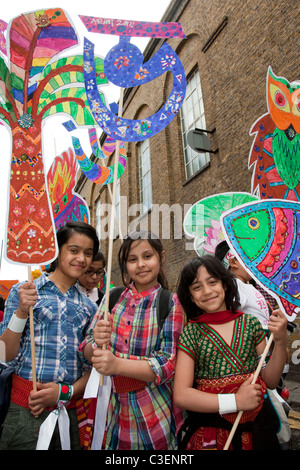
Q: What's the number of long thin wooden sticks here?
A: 4